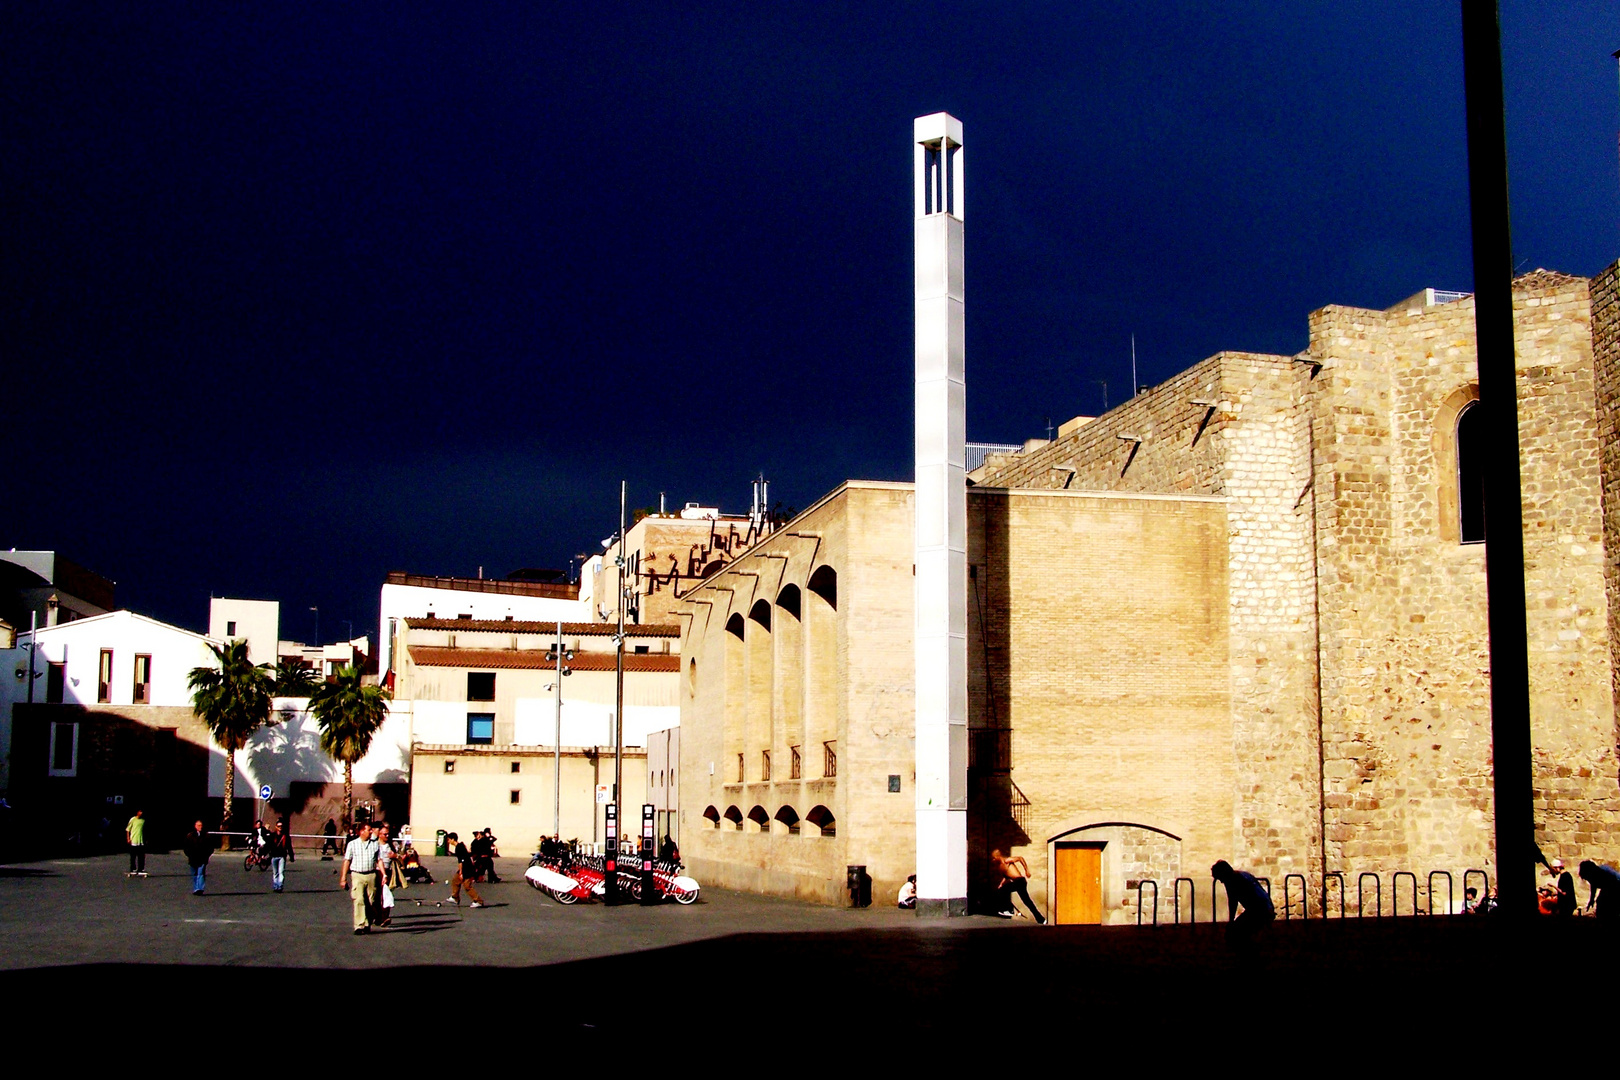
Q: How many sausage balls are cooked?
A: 0